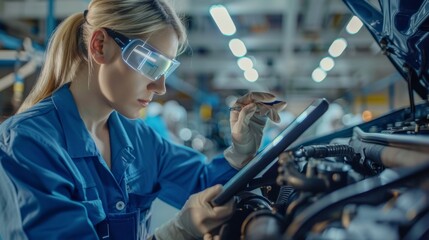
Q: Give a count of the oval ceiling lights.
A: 8